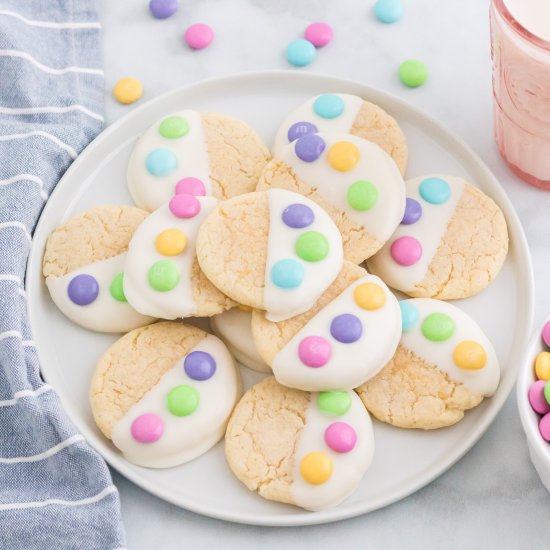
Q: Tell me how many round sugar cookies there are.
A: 12